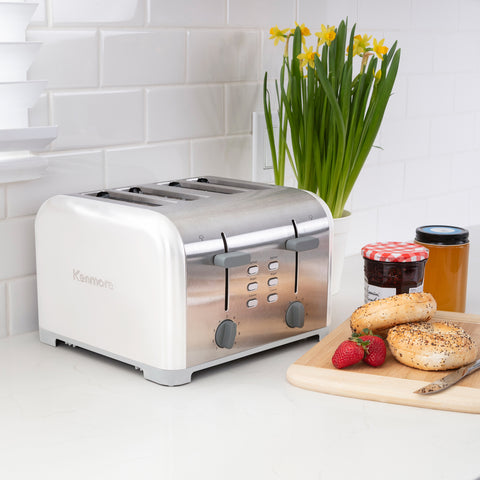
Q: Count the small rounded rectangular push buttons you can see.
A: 6